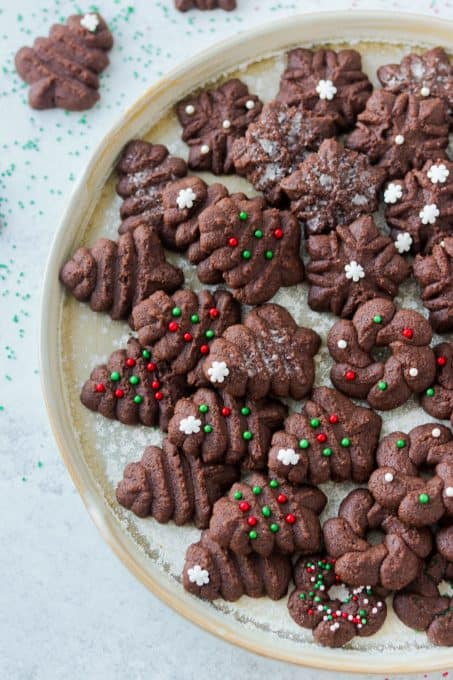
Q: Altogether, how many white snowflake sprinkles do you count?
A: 12